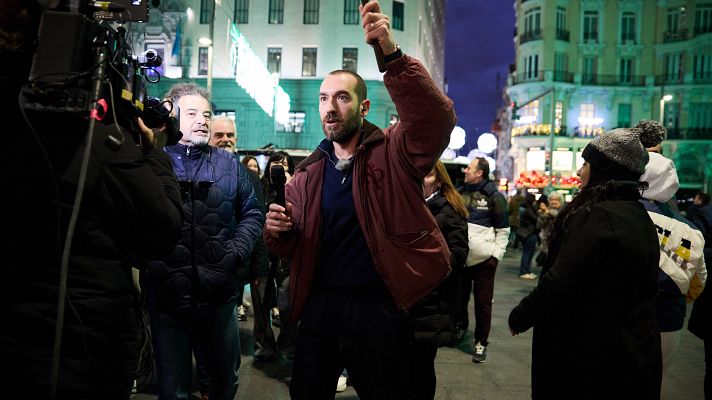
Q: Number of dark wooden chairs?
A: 0